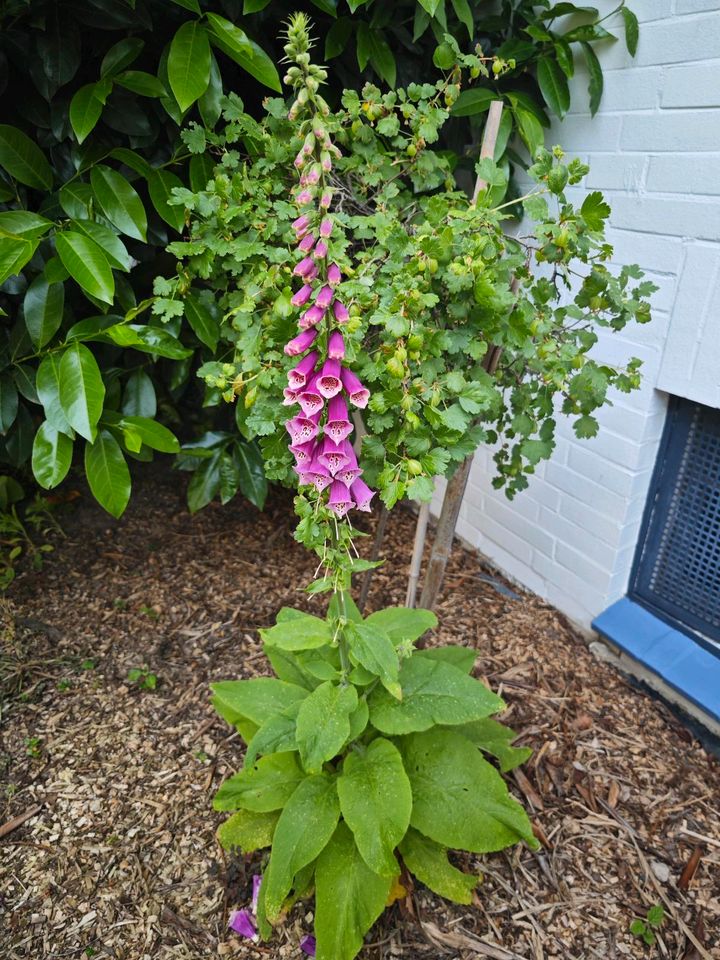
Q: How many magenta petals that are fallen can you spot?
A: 3